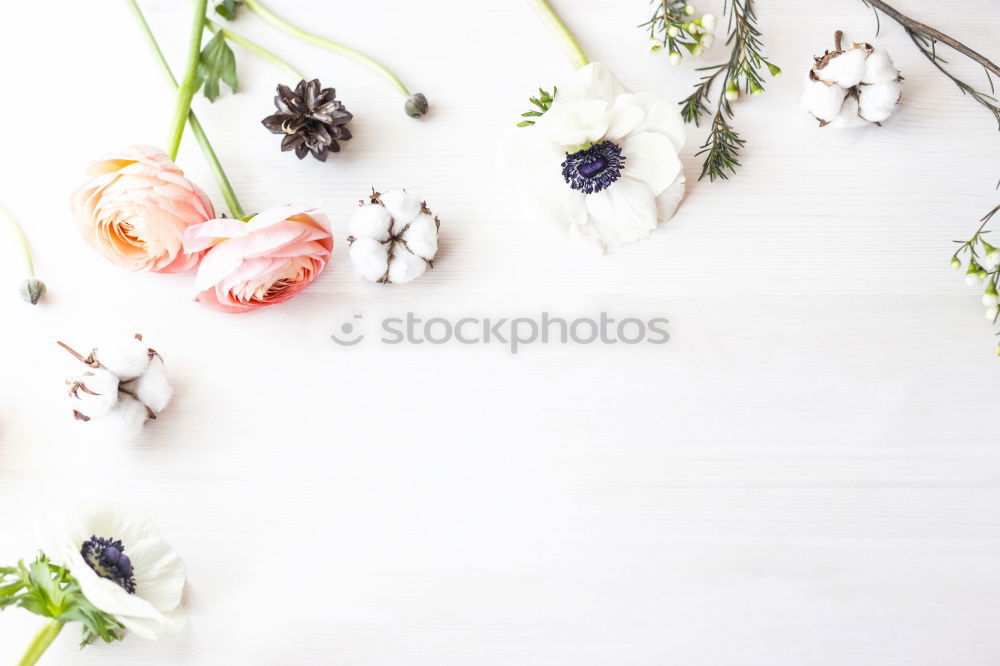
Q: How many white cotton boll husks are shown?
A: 3